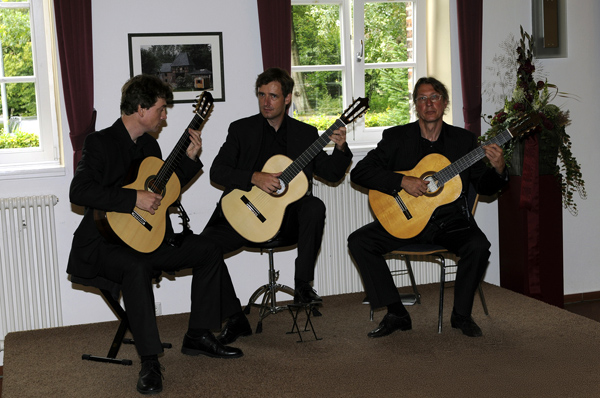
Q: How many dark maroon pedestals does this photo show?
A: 1